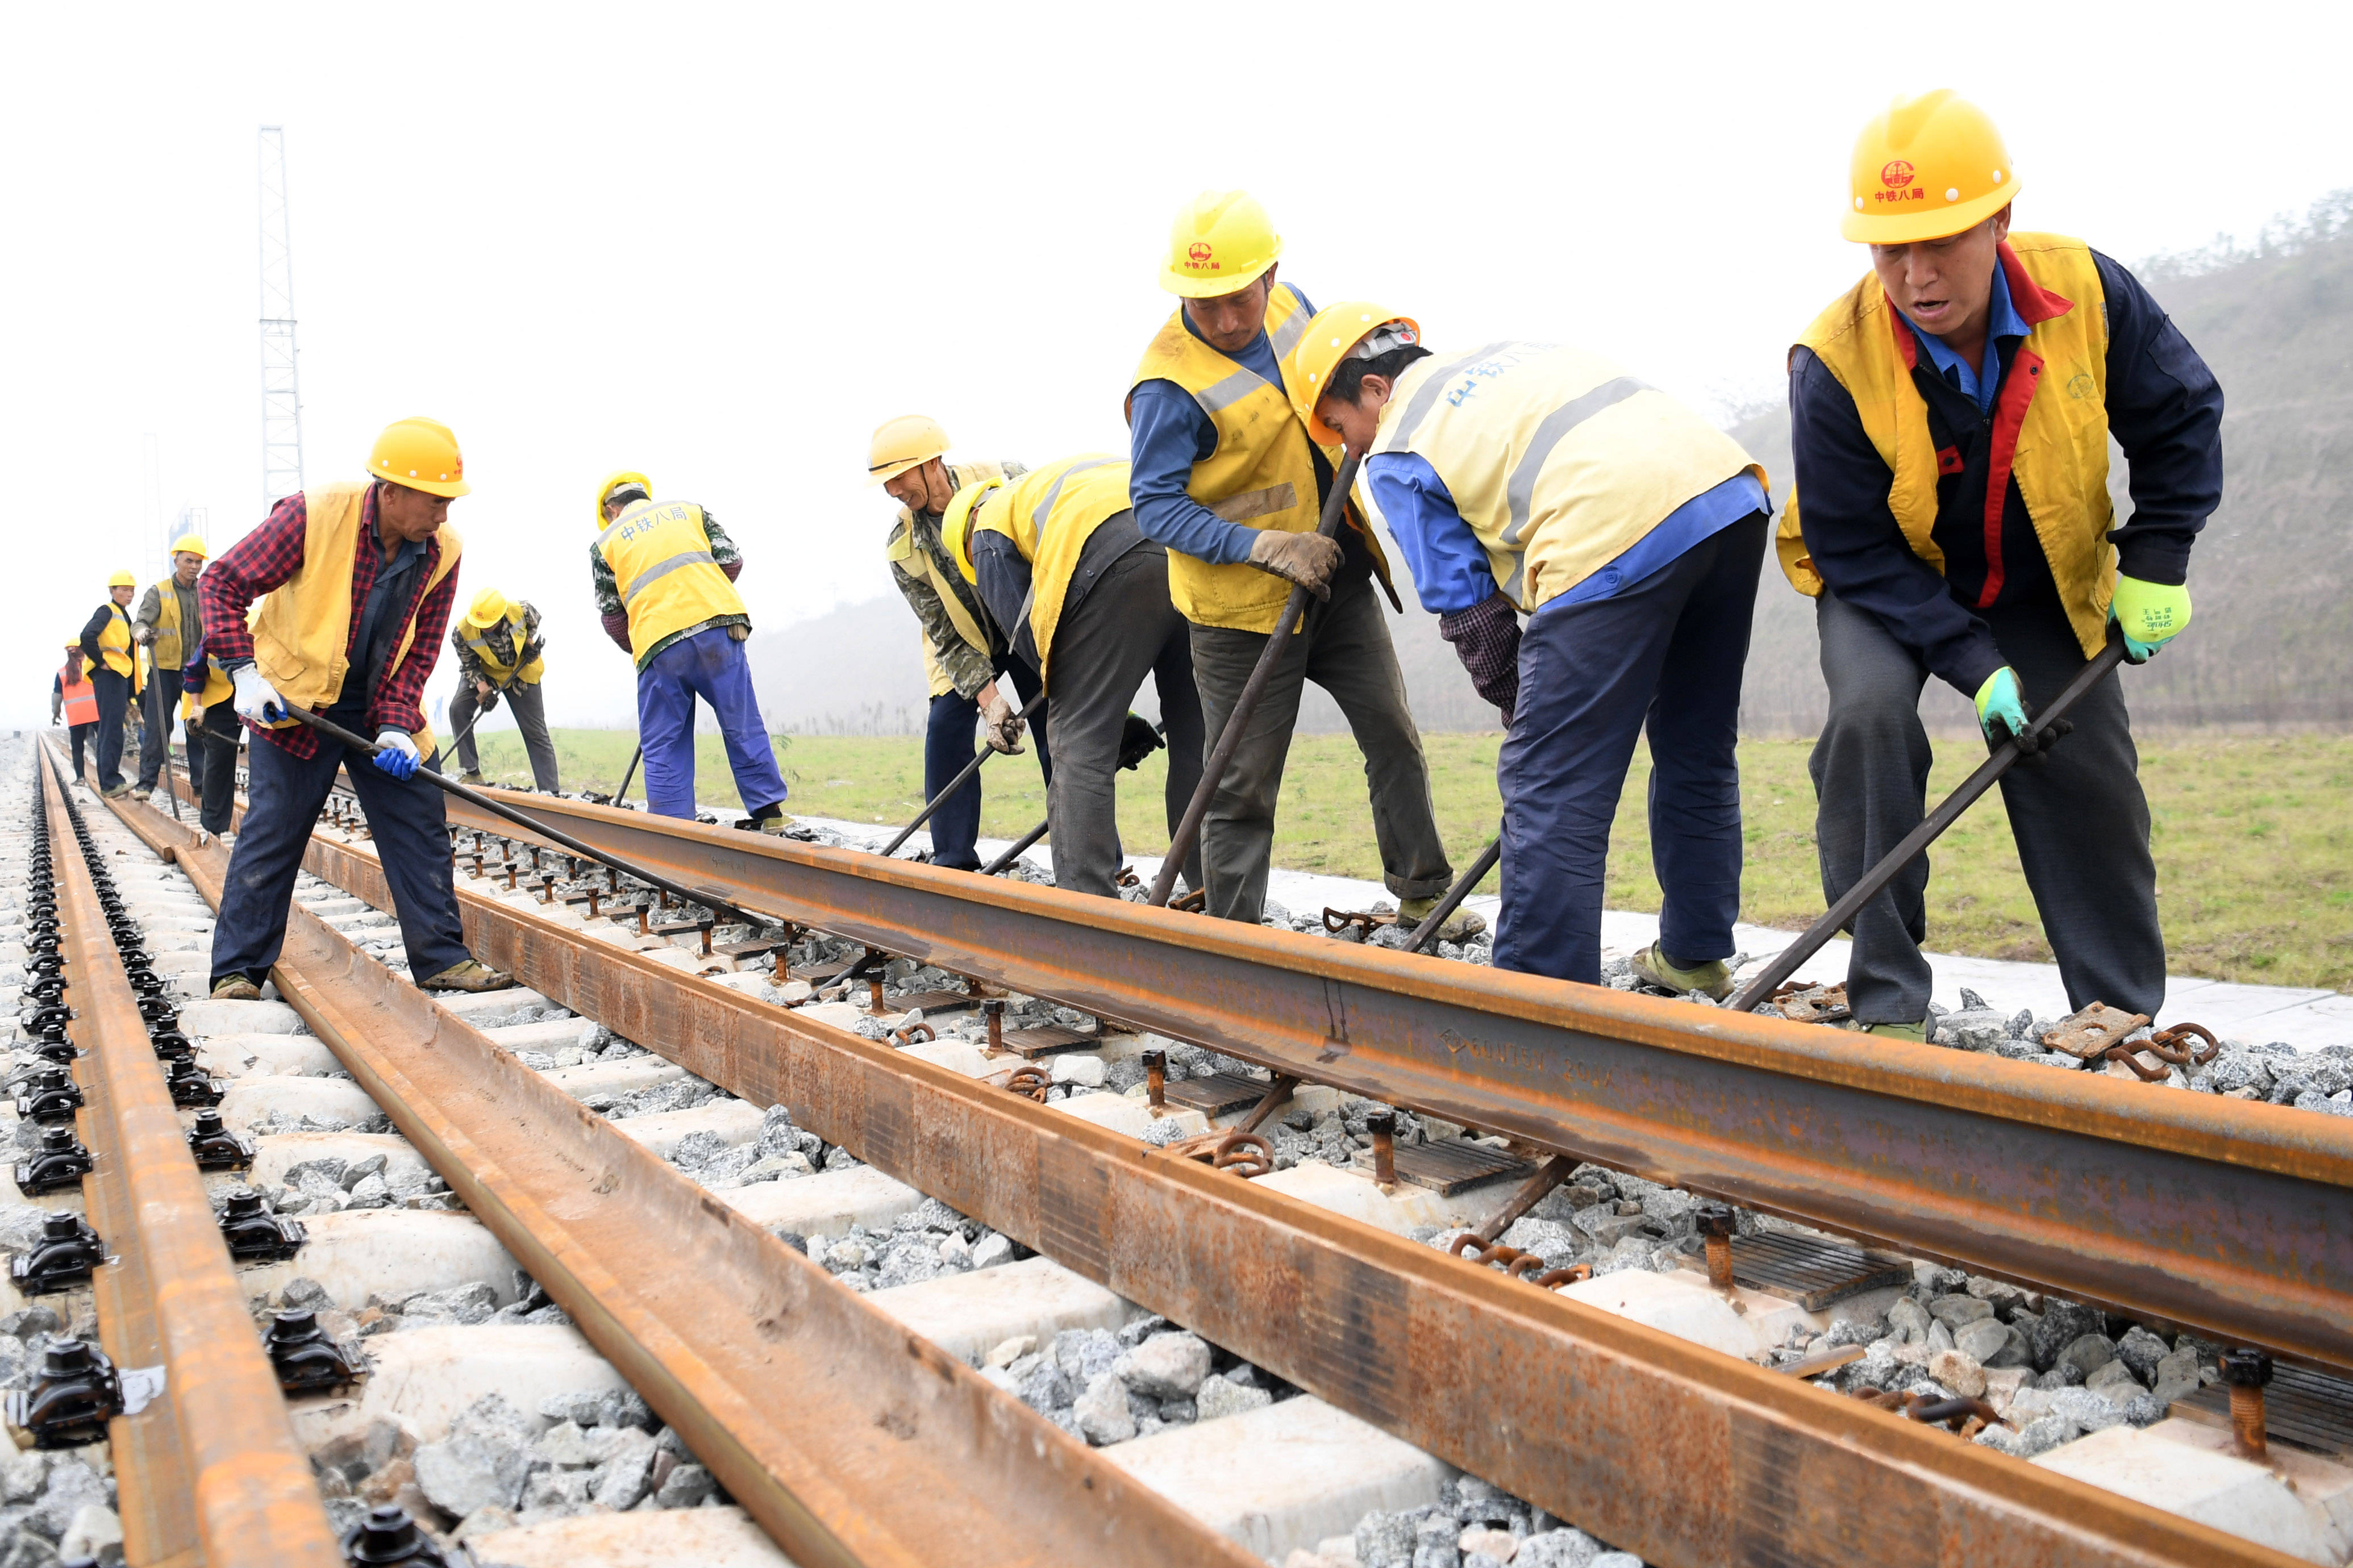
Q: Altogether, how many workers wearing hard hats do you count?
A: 11